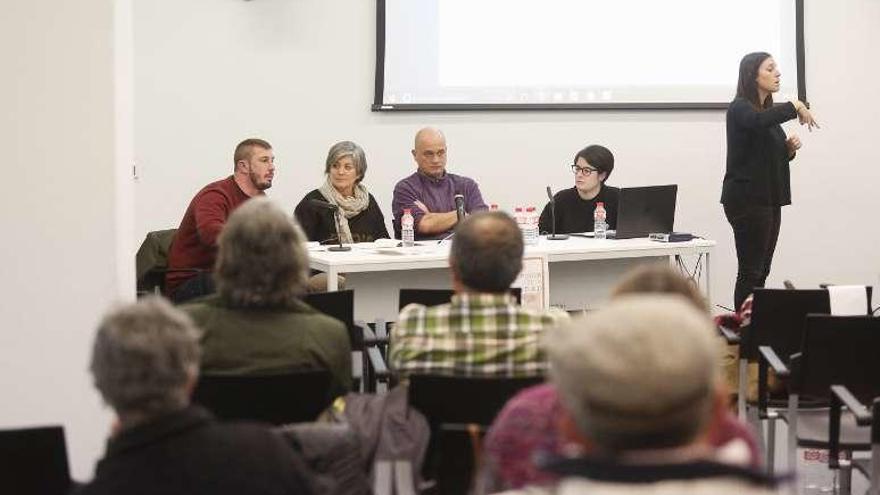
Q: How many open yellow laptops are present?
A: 0